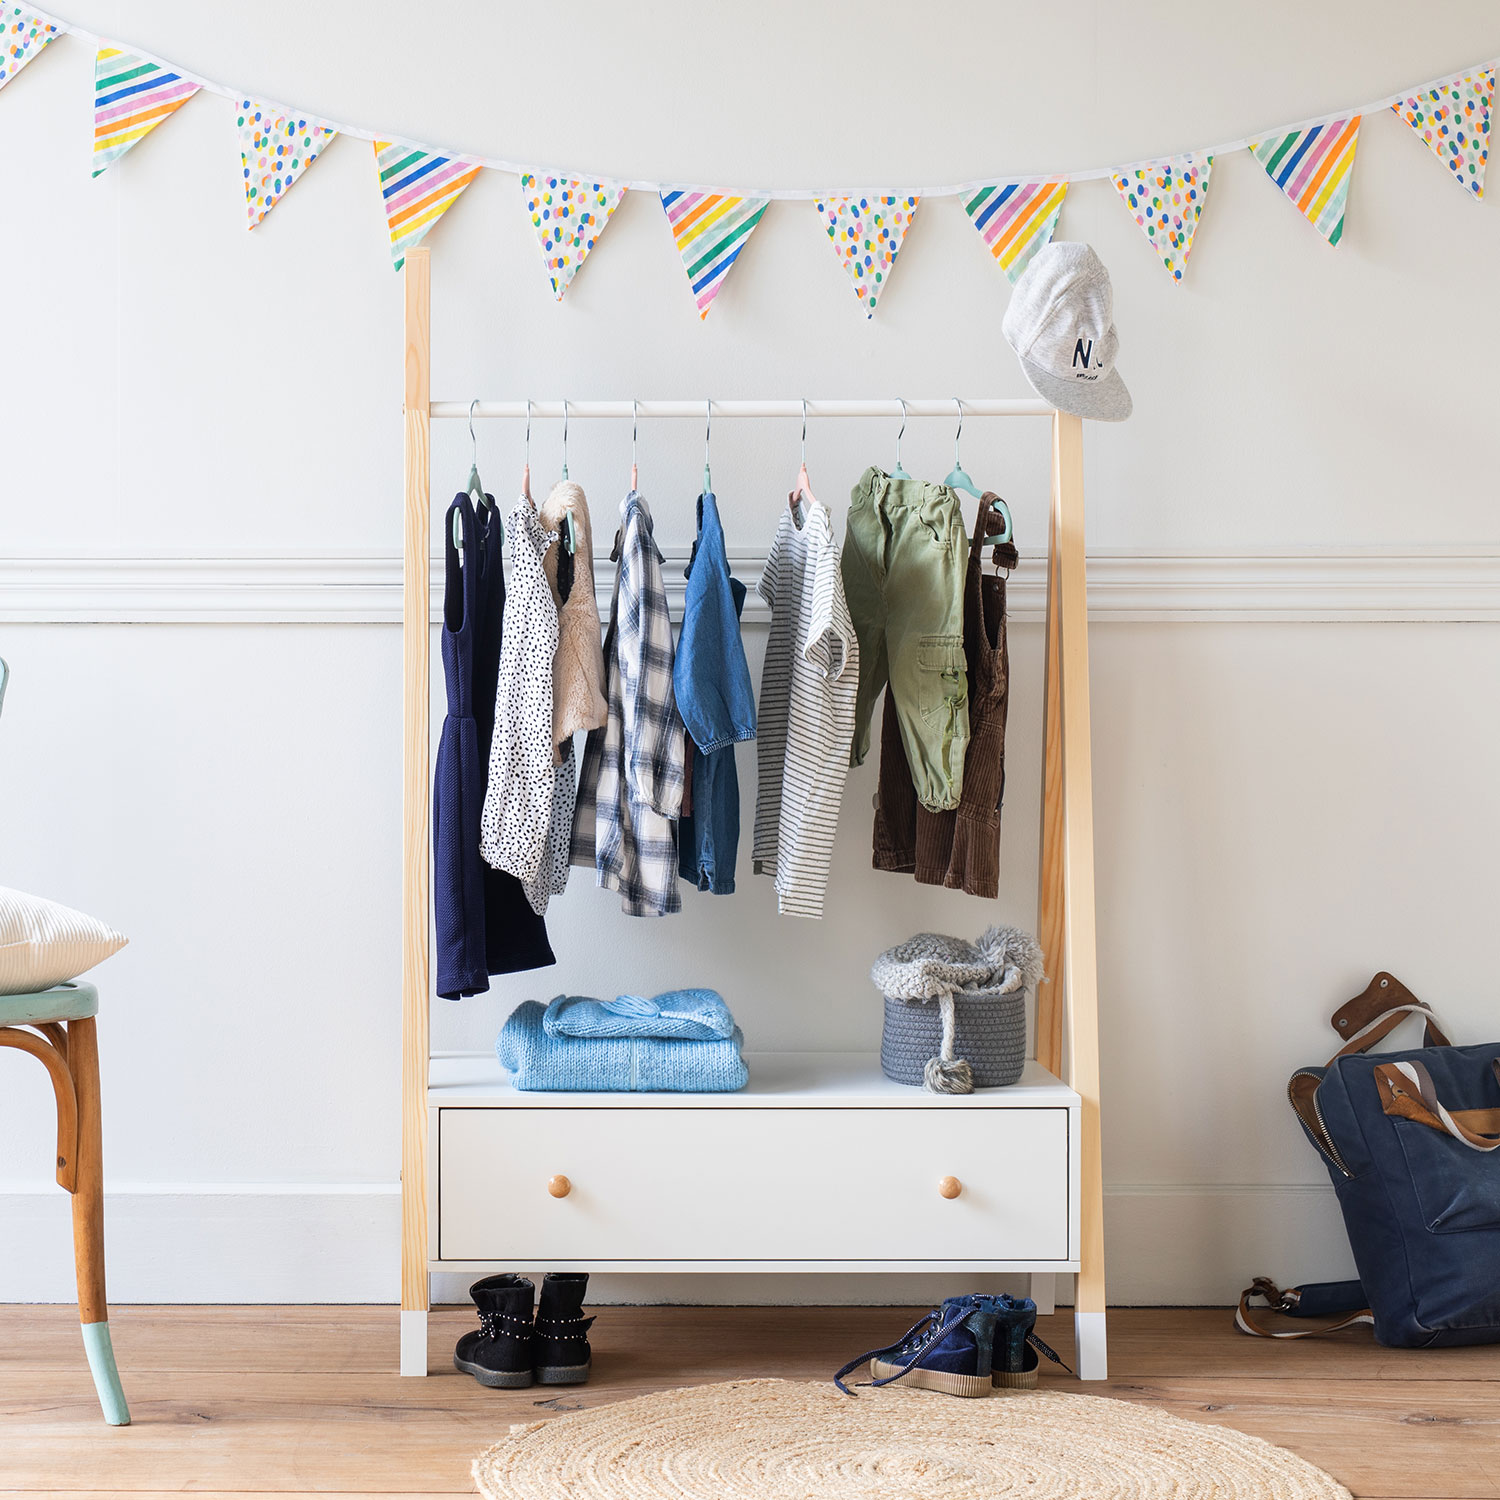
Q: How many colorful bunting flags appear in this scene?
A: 11